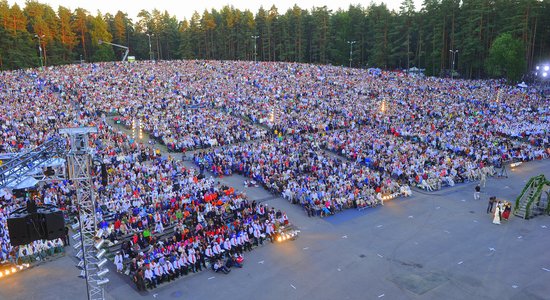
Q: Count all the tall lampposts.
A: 5